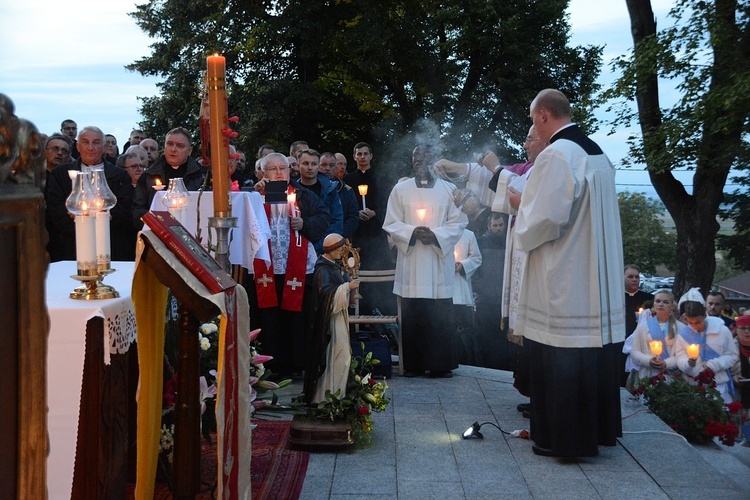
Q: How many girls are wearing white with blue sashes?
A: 2